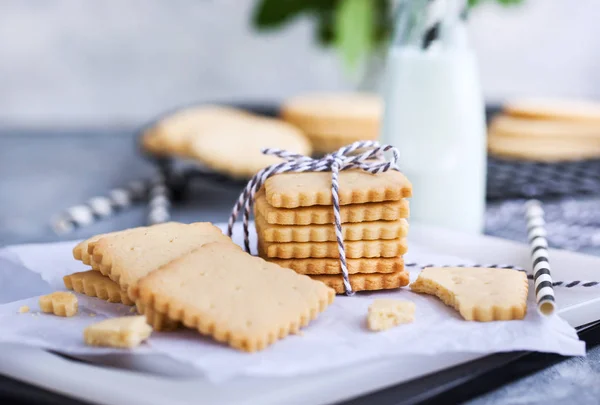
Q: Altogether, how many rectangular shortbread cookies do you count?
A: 11